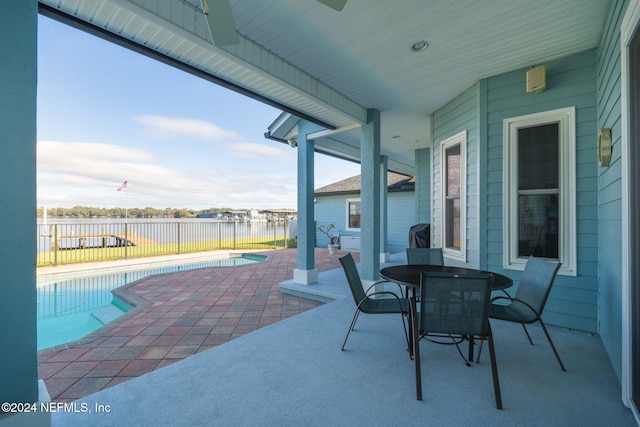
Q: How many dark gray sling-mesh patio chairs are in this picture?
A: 4